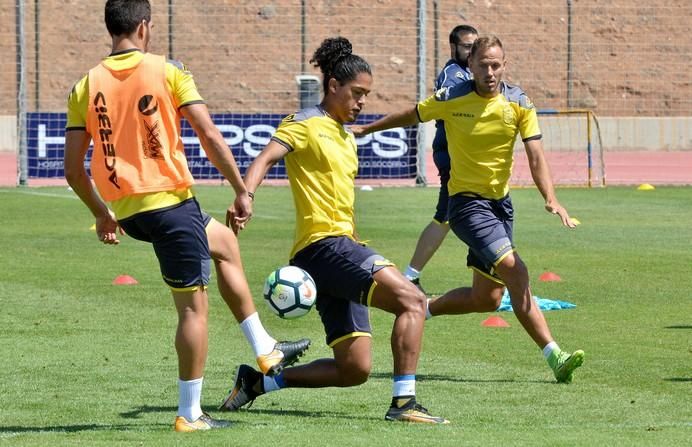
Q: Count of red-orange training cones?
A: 3